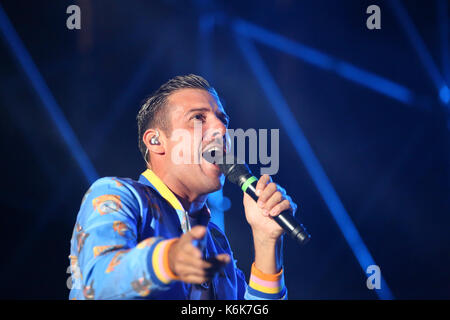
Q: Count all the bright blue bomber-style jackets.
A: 1